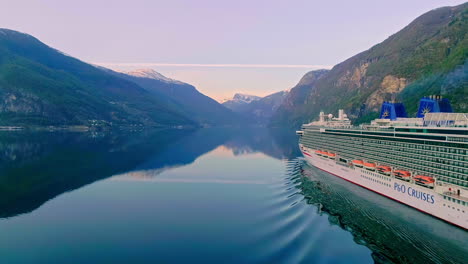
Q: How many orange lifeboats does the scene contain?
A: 8